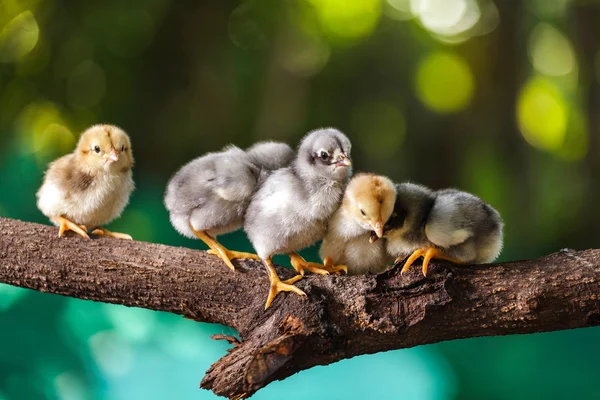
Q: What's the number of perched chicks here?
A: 5